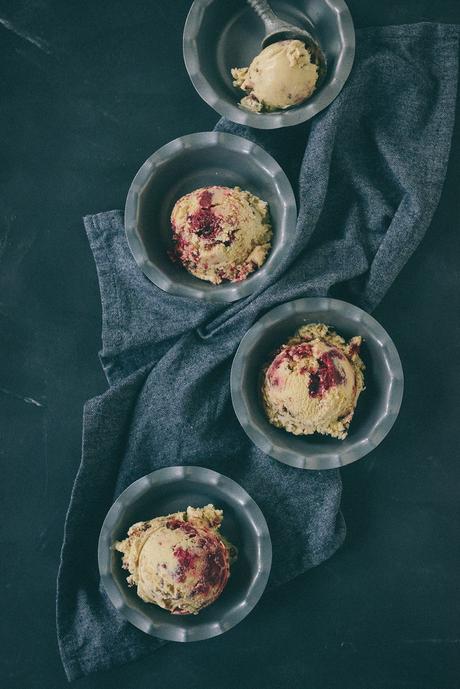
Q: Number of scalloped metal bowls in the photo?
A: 4